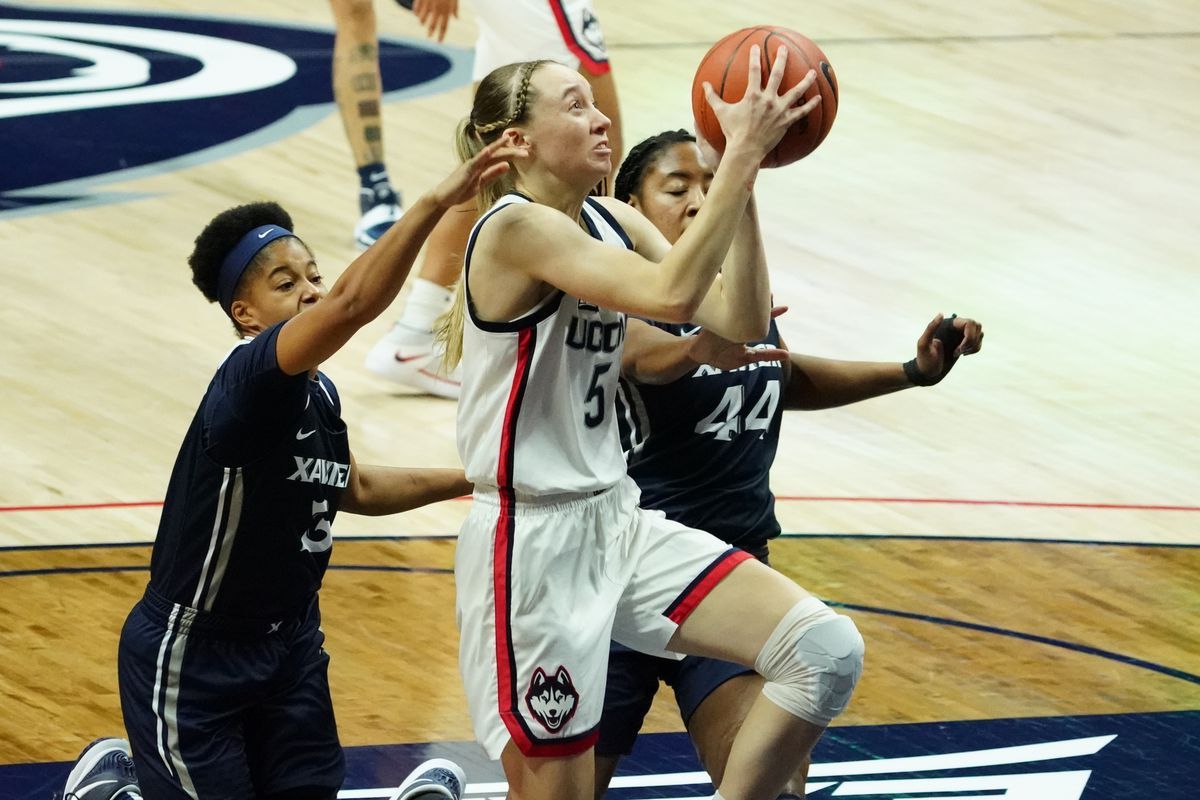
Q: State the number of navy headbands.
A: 1